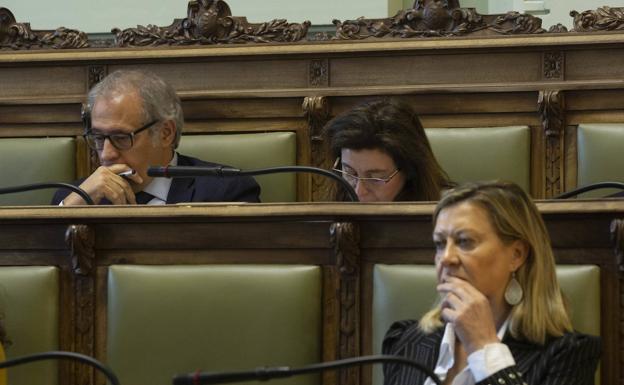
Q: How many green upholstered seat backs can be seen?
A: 7